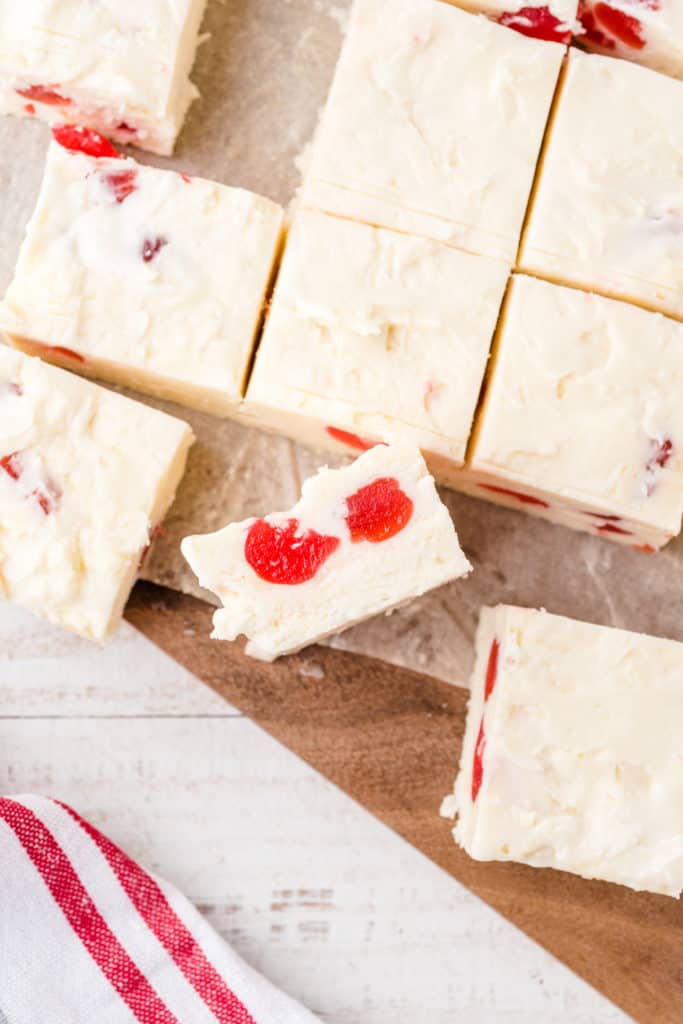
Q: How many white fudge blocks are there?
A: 11